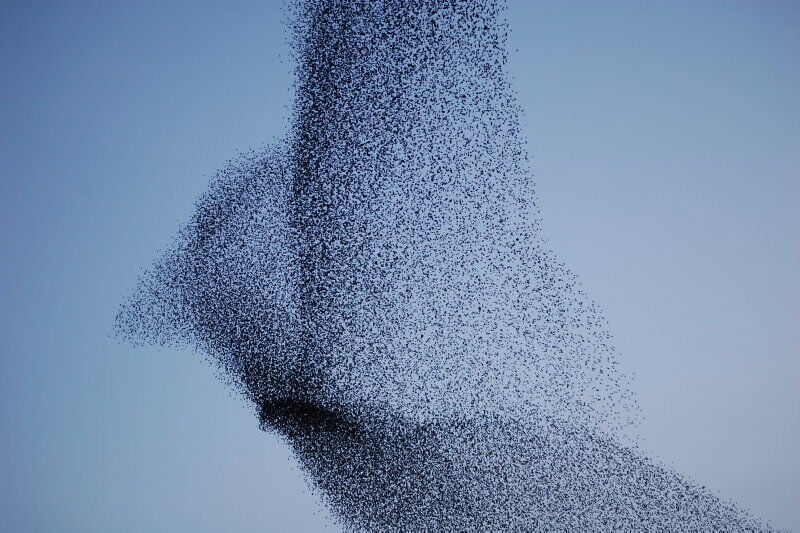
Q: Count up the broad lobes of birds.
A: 3